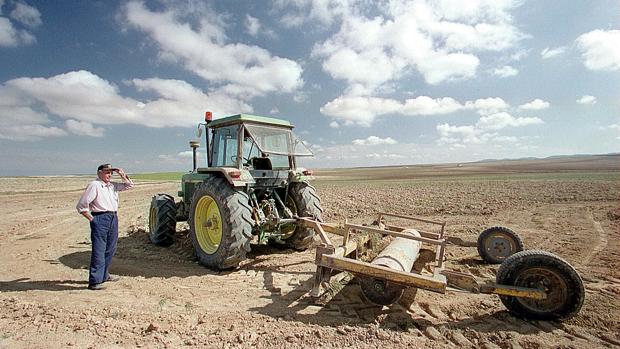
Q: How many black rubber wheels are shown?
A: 5